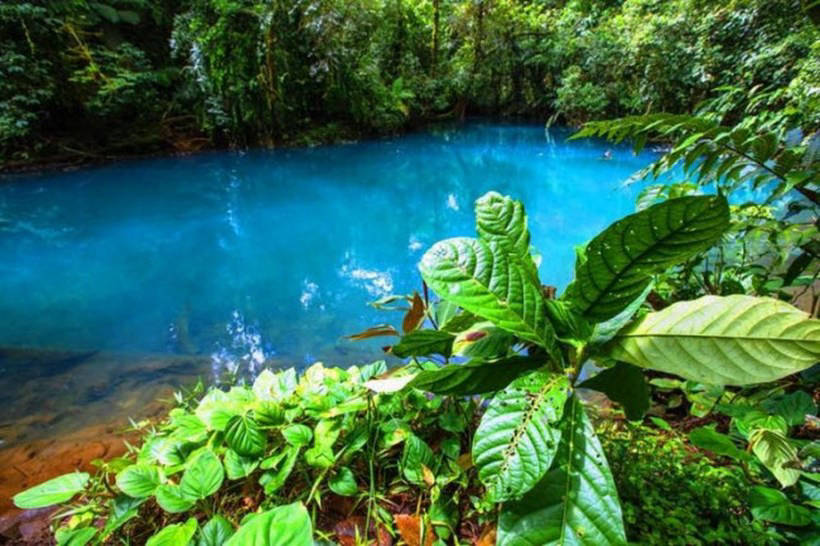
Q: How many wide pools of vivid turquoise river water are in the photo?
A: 1